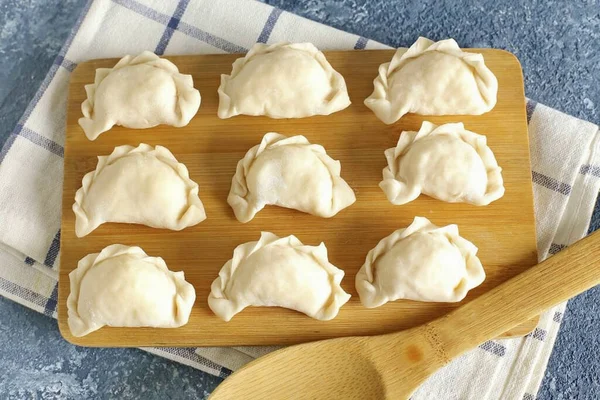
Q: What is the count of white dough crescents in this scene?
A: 9